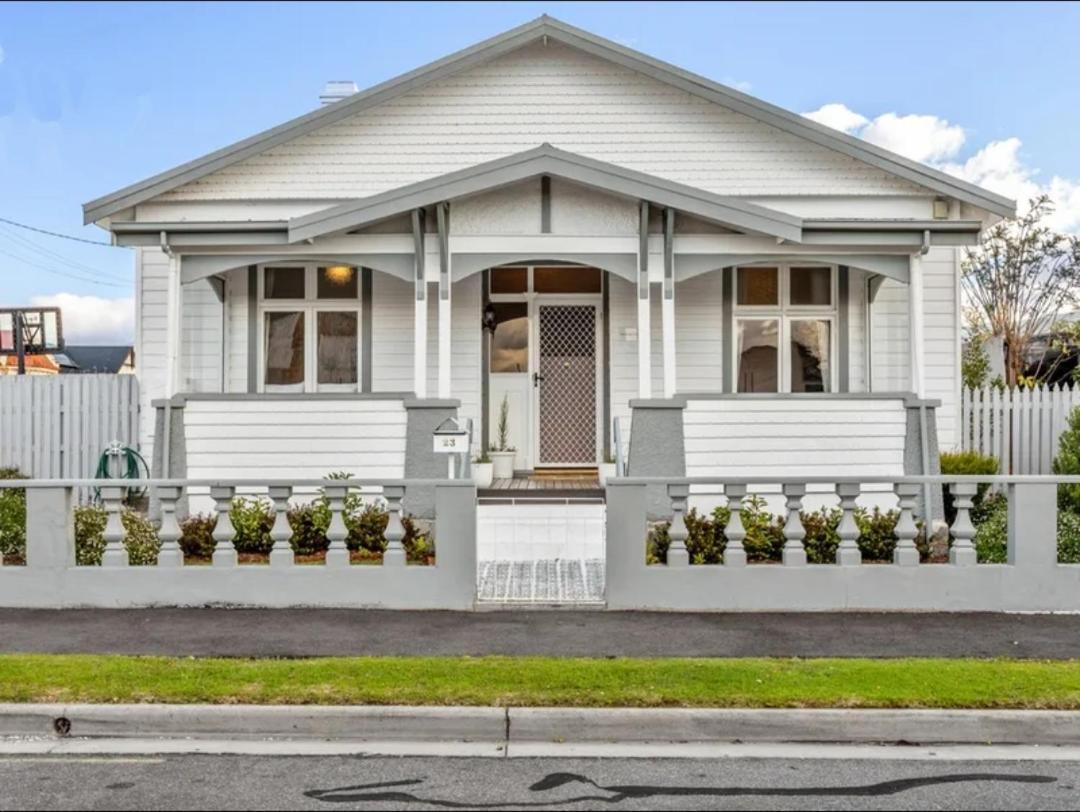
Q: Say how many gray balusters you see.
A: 12